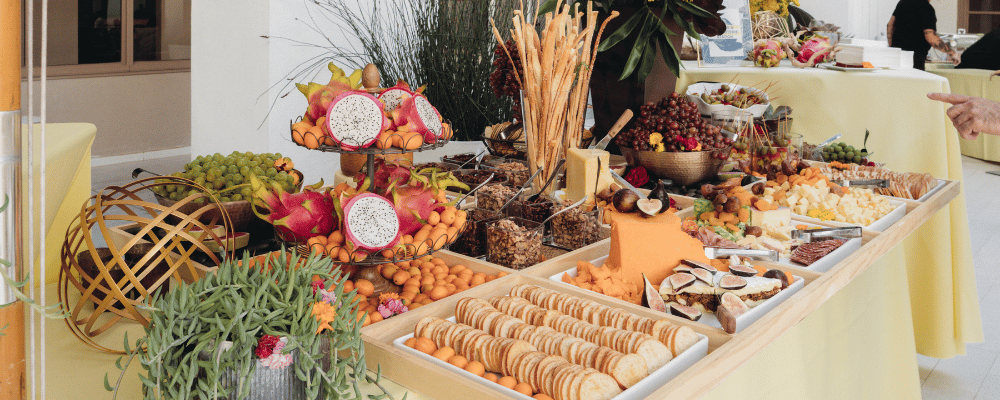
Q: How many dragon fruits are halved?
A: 4